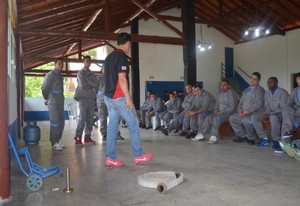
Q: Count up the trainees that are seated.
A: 11